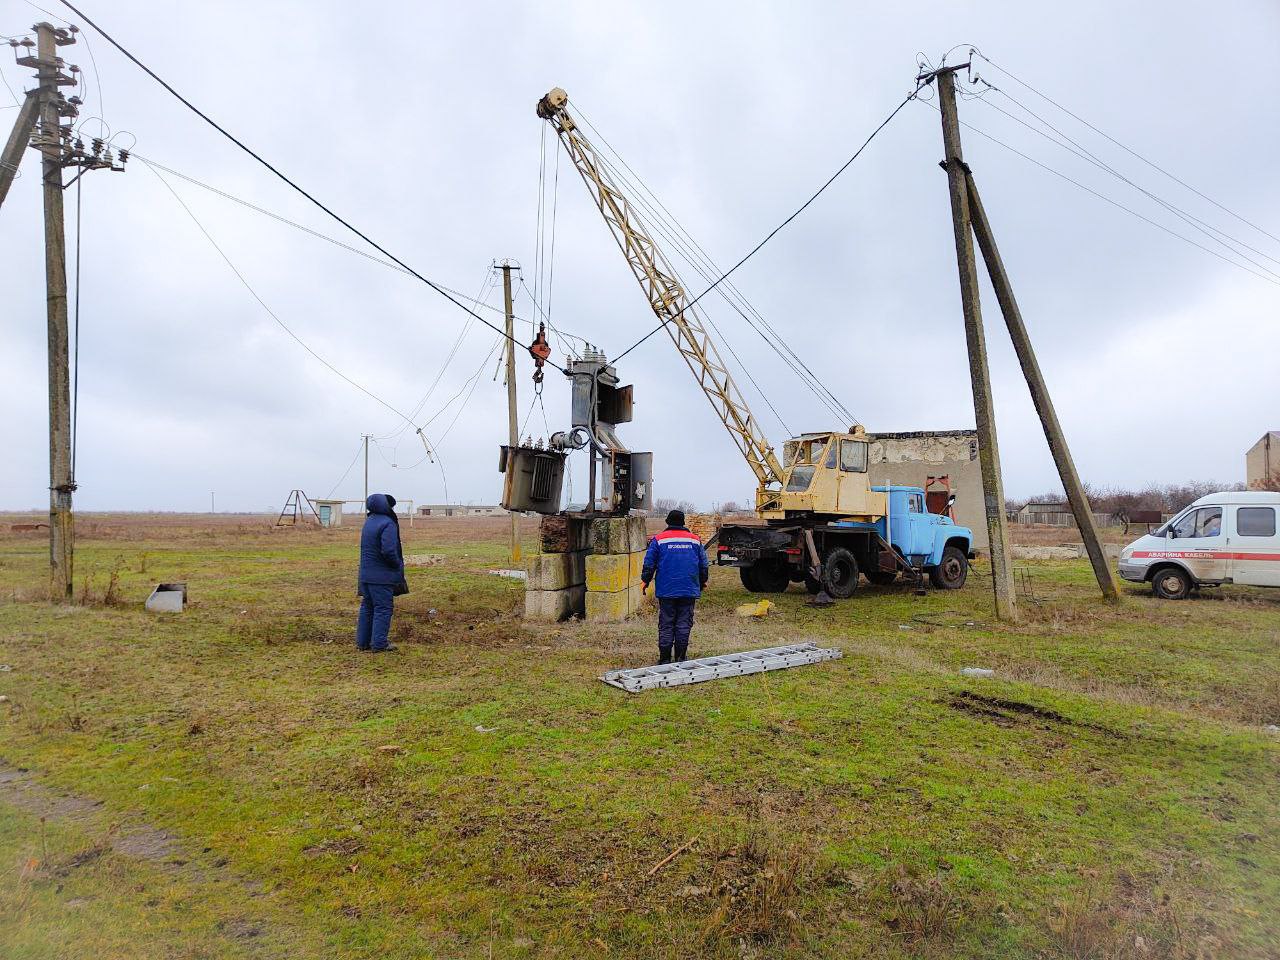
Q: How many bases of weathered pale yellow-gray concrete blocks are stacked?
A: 2